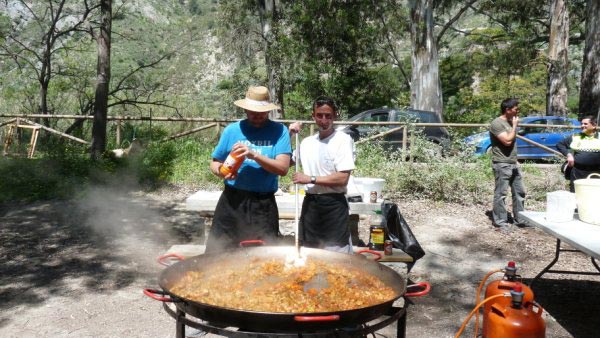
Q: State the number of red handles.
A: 6